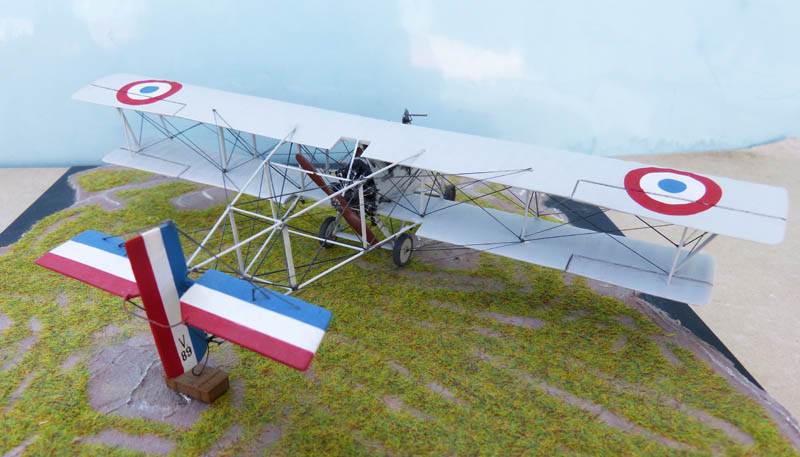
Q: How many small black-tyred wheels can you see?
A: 3